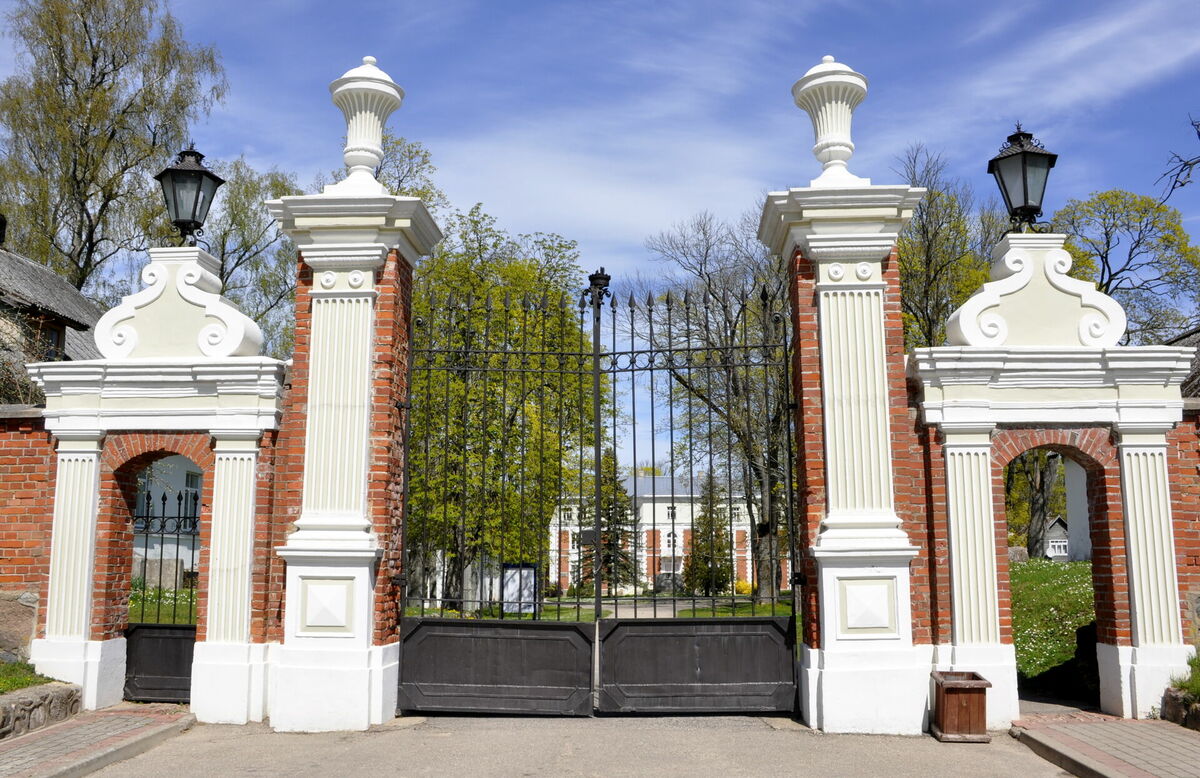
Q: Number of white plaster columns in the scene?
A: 6